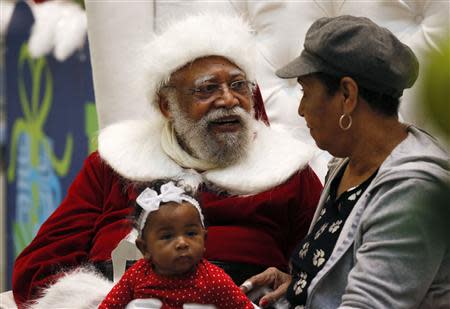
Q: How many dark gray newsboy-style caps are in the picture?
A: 1